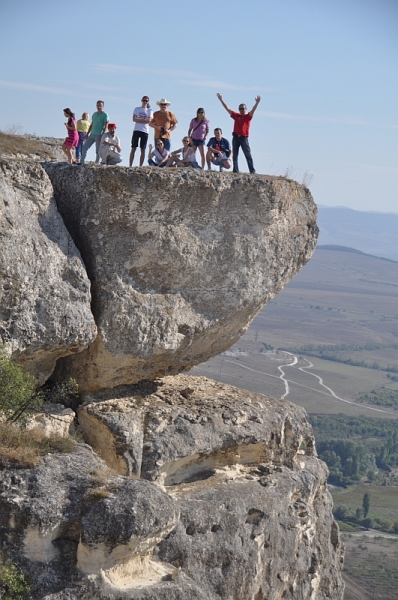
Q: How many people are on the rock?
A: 11